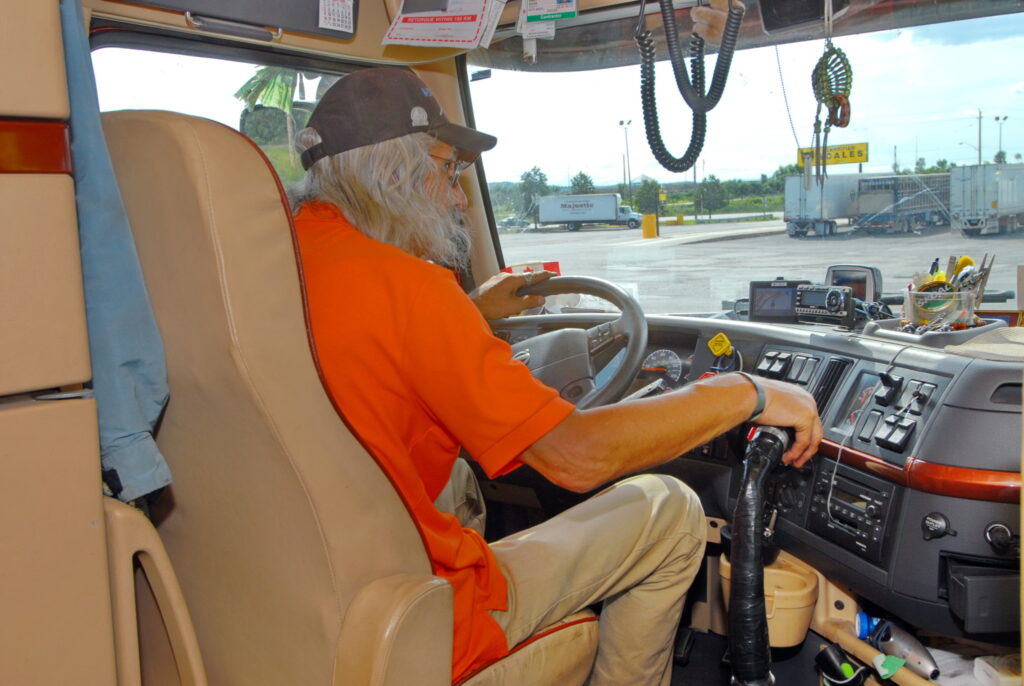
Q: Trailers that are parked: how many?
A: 3